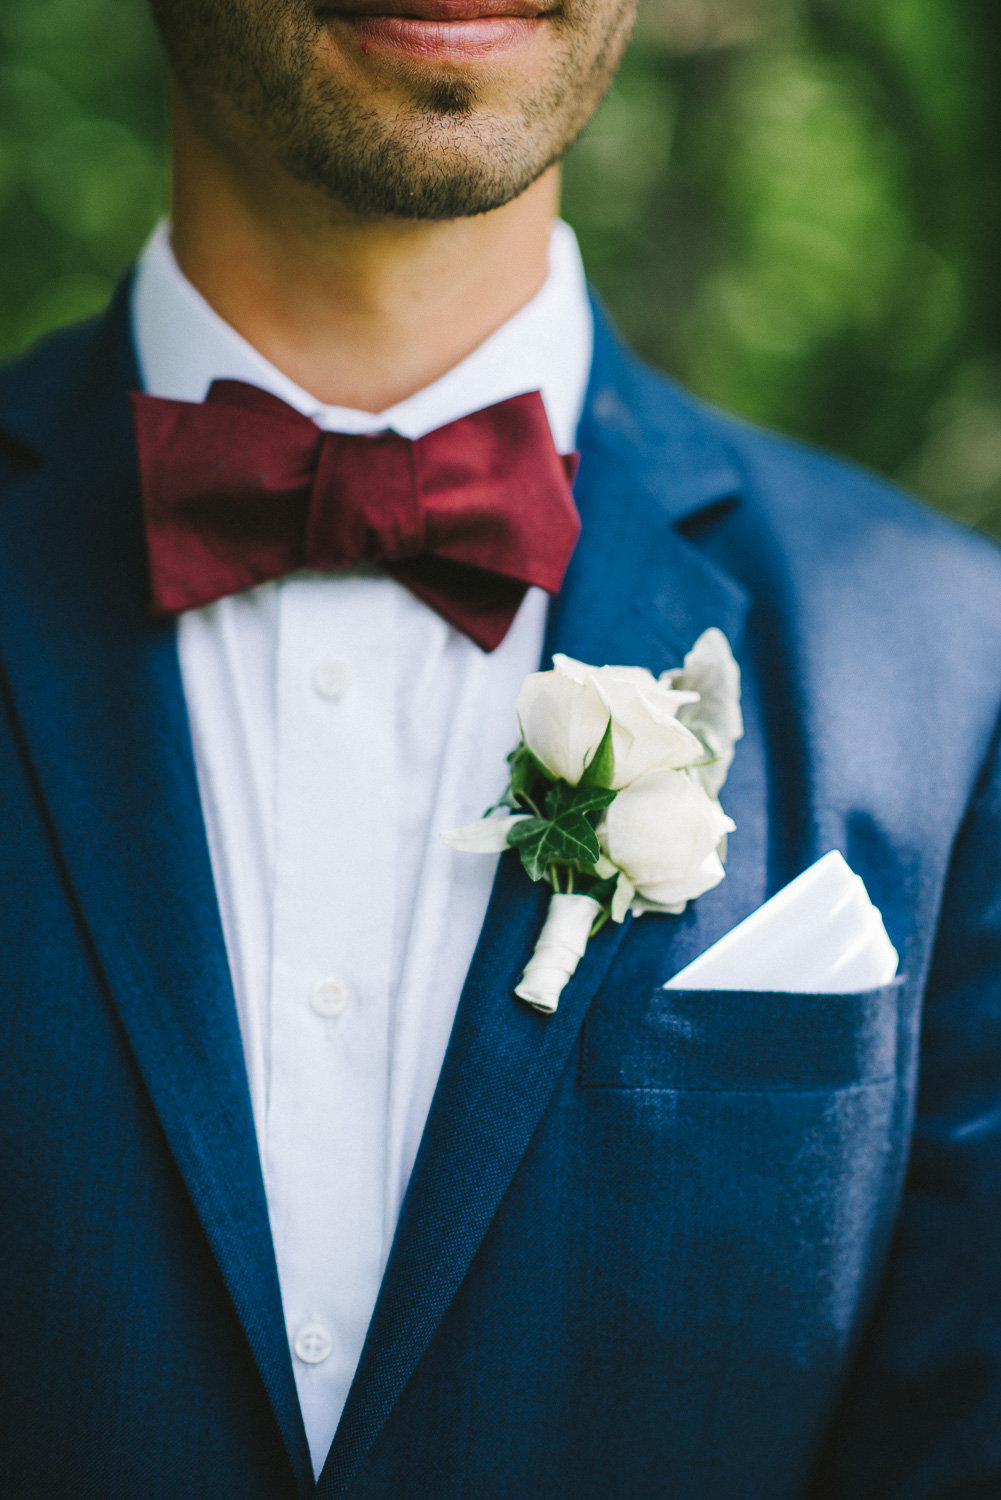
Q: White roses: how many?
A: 2